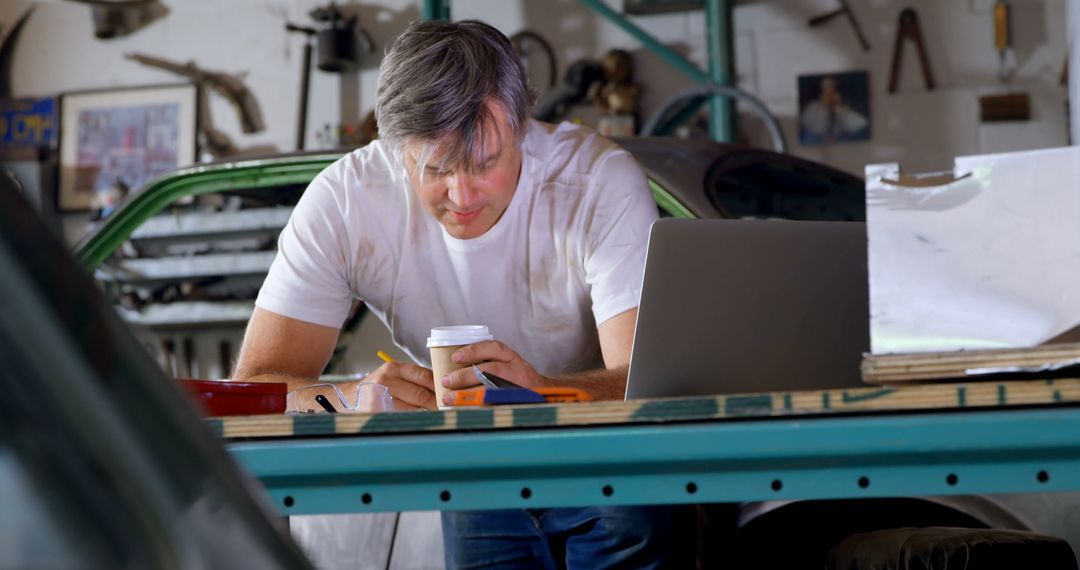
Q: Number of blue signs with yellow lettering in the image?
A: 1